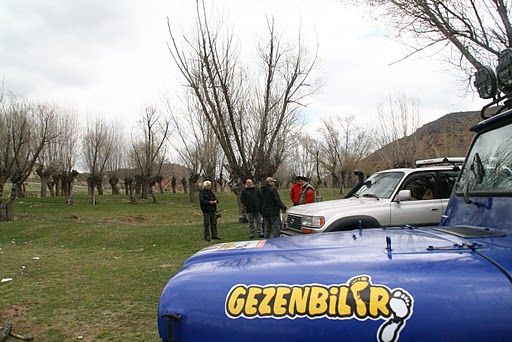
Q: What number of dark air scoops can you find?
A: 1